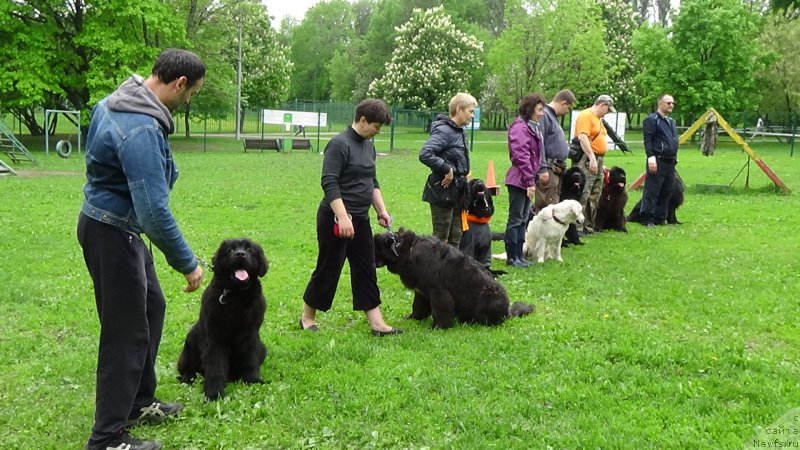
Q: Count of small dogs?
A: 0